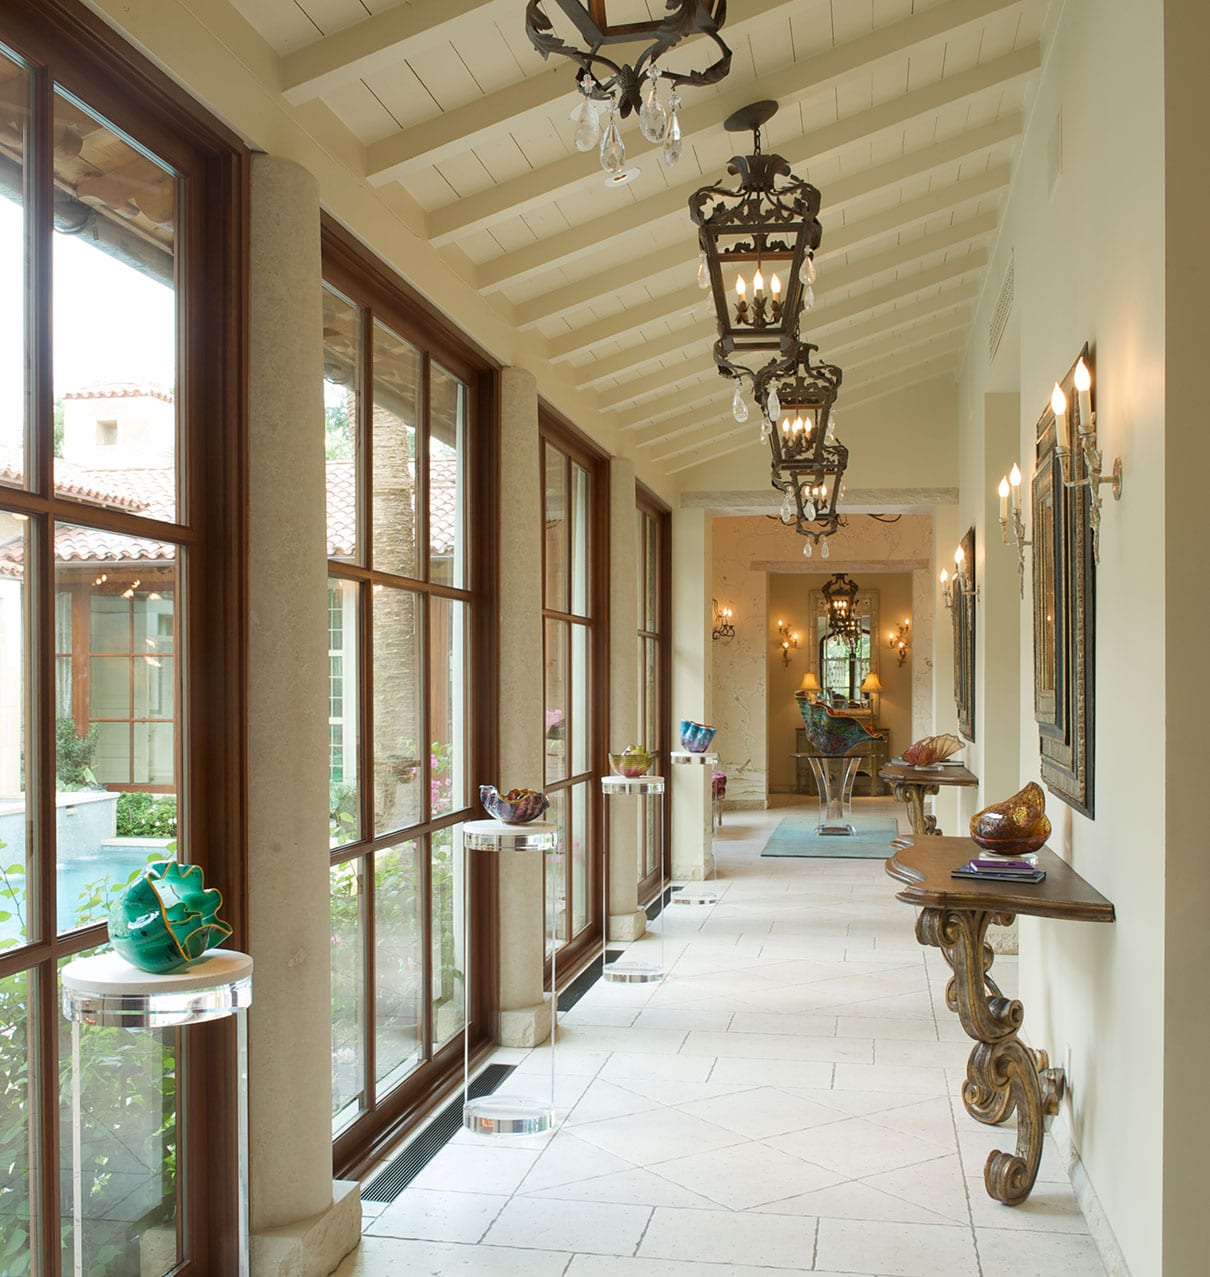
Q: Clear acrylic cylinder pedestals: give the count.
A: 4